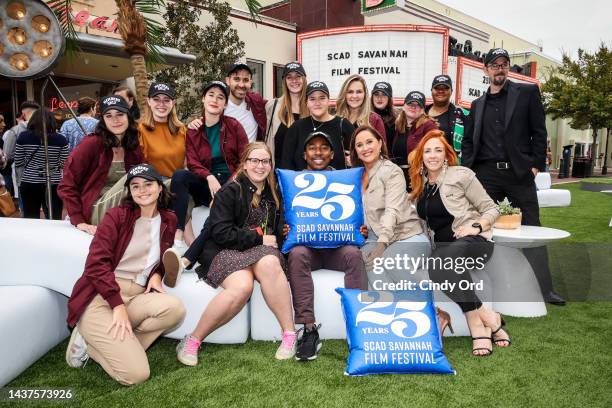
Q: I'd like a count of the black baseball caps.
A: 12